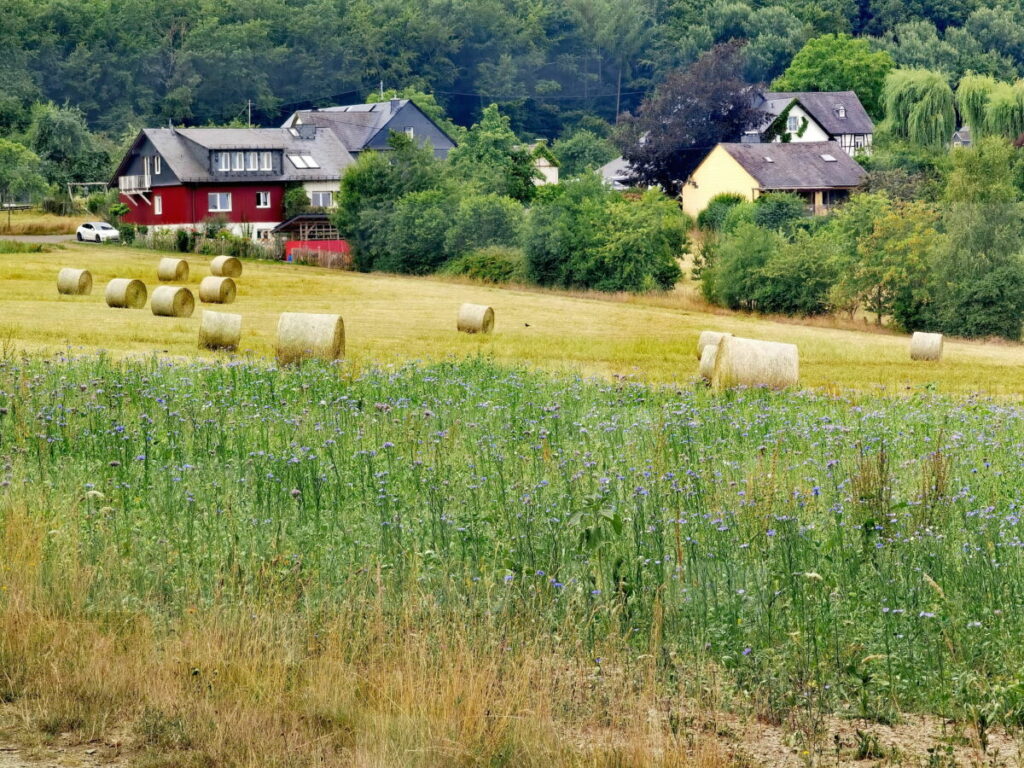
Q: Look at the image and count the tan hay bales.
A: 13